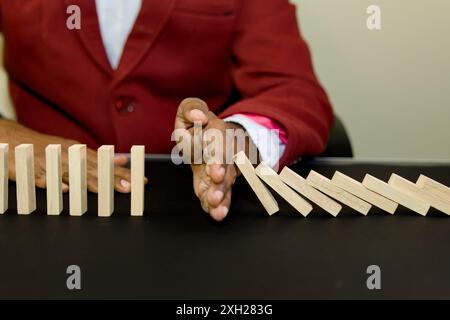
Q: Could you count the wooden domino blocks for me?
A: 14